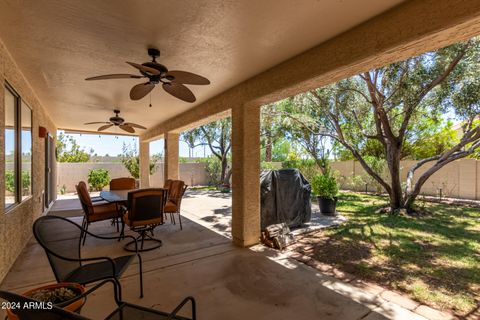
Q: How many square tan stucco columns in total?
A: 3